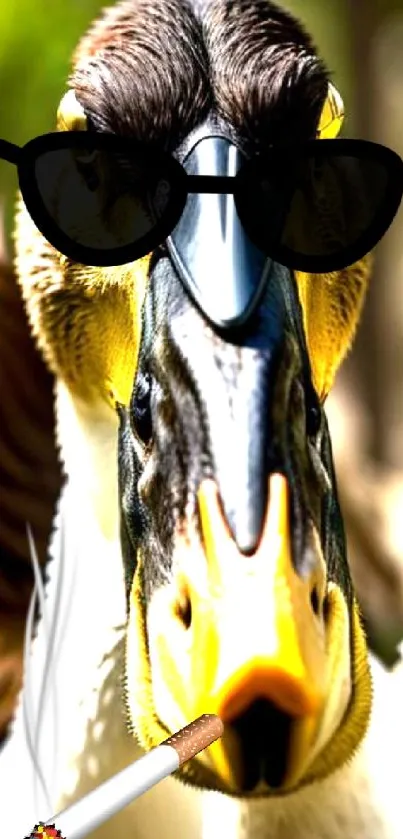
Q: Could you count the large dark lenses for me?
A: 2